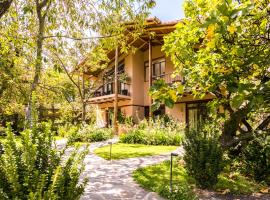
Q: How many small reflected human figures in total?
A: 0